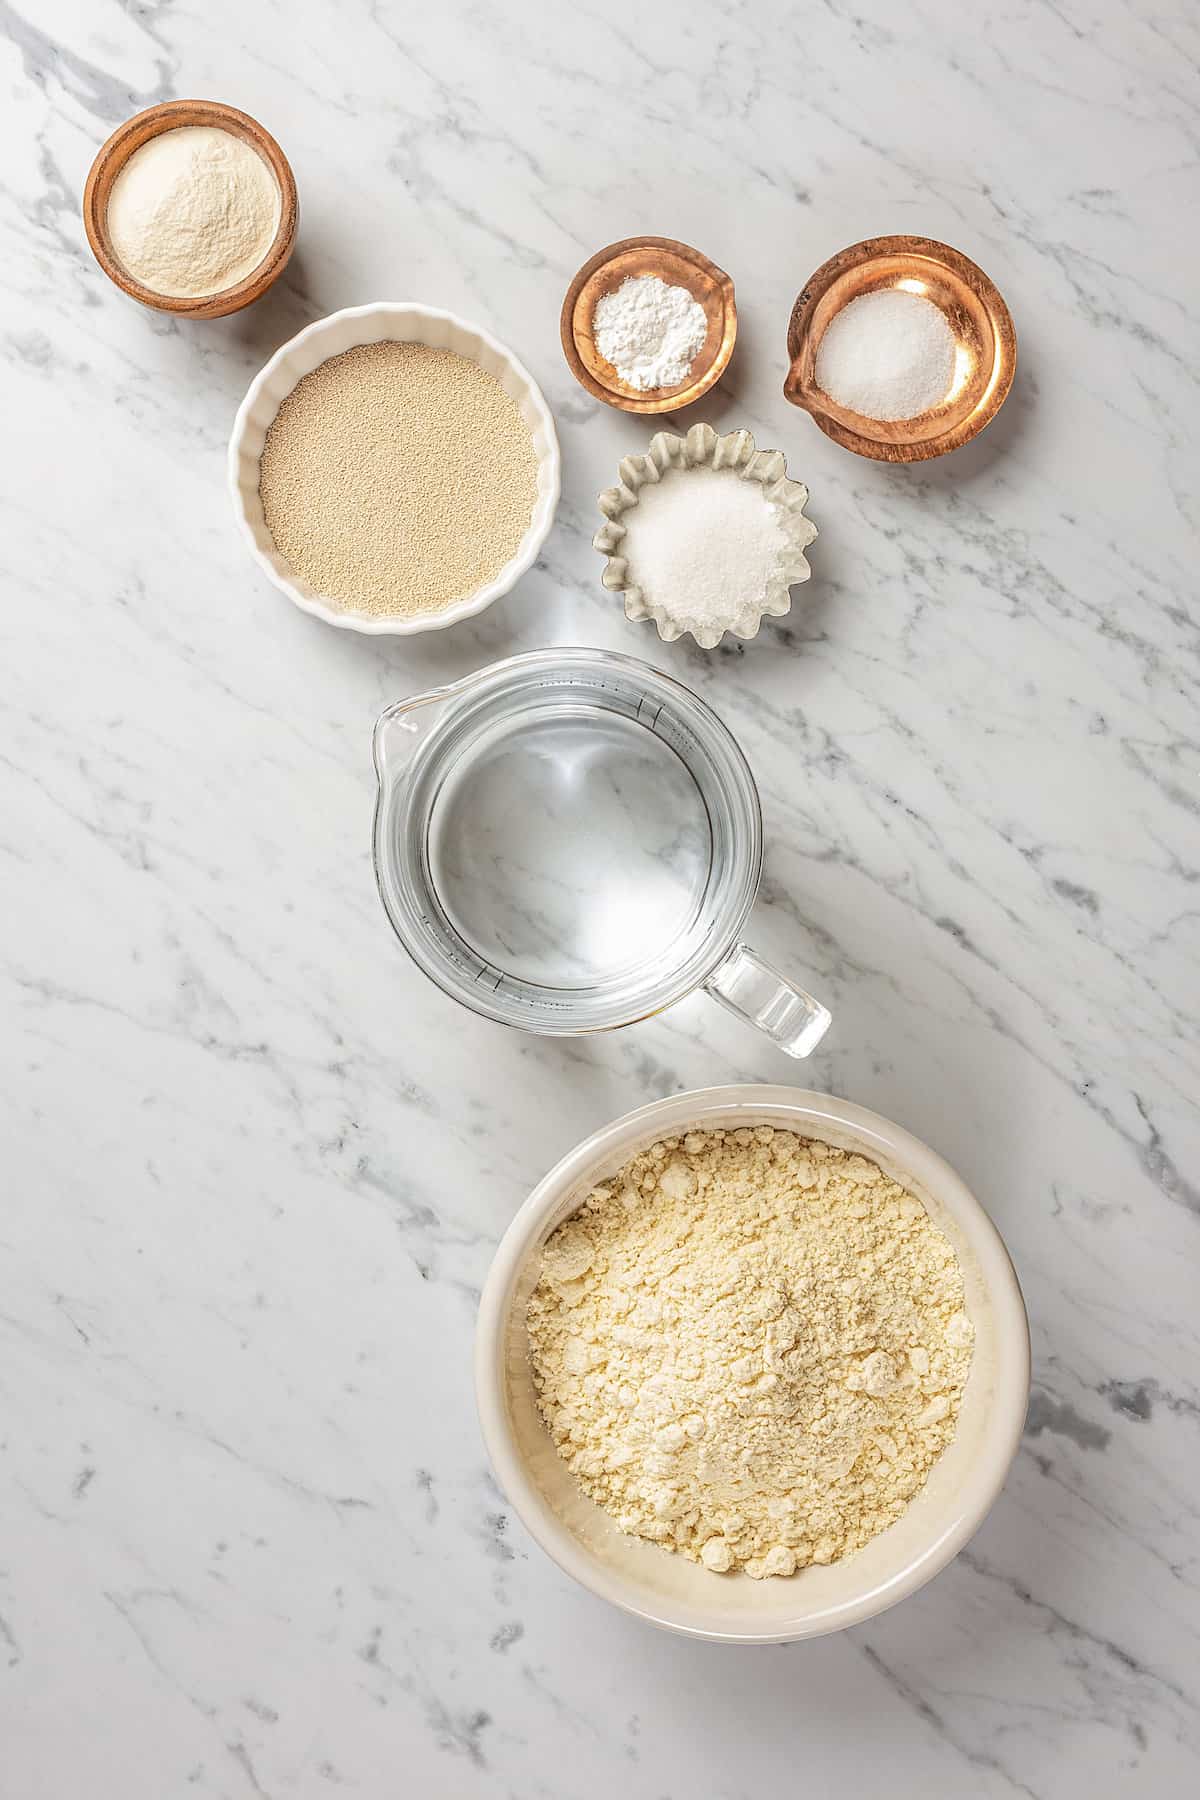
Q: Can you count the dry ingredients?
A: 6